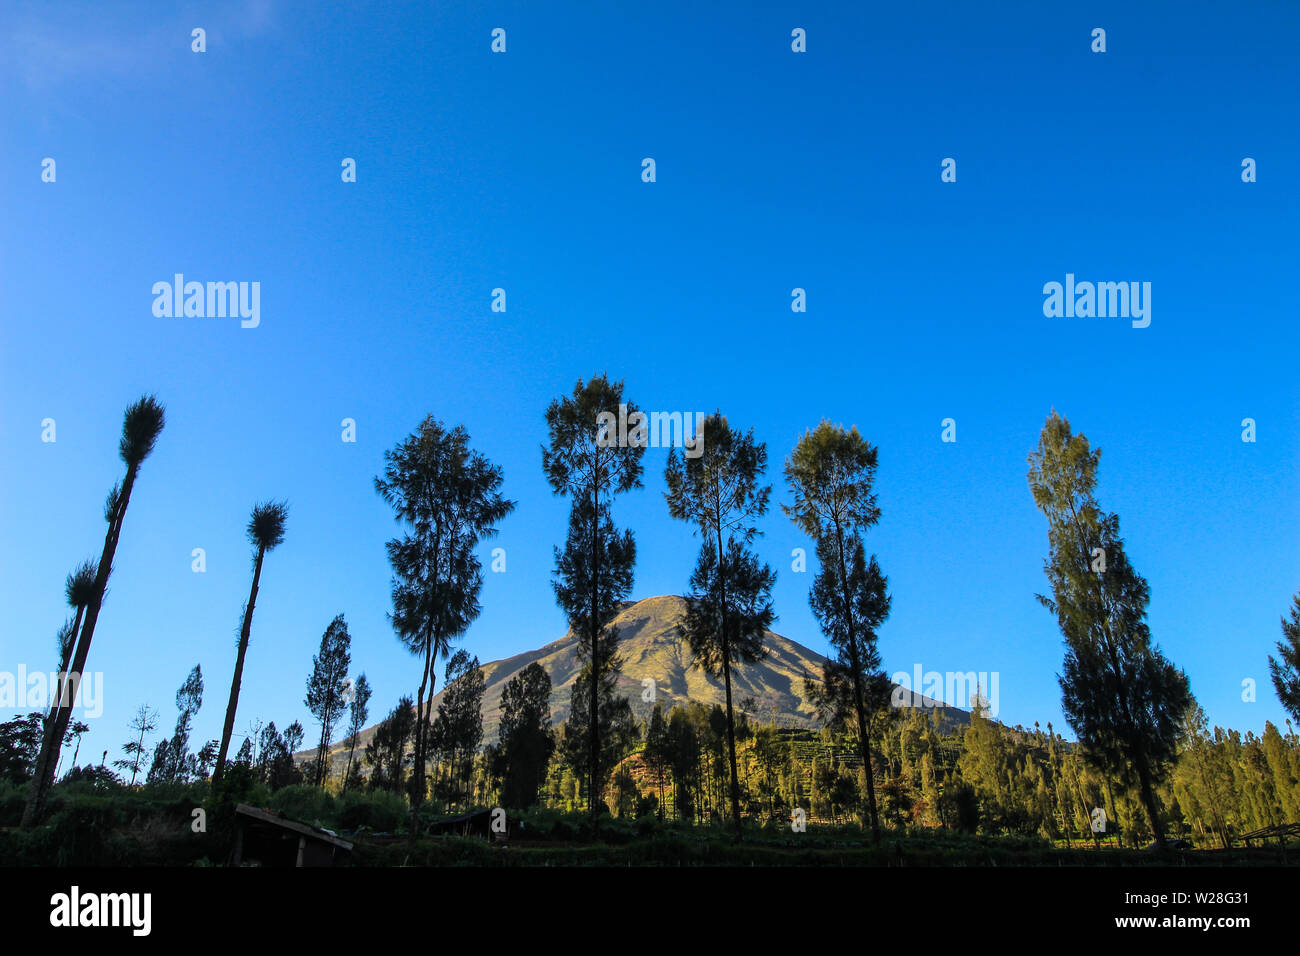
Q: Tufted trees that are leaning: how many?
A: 3